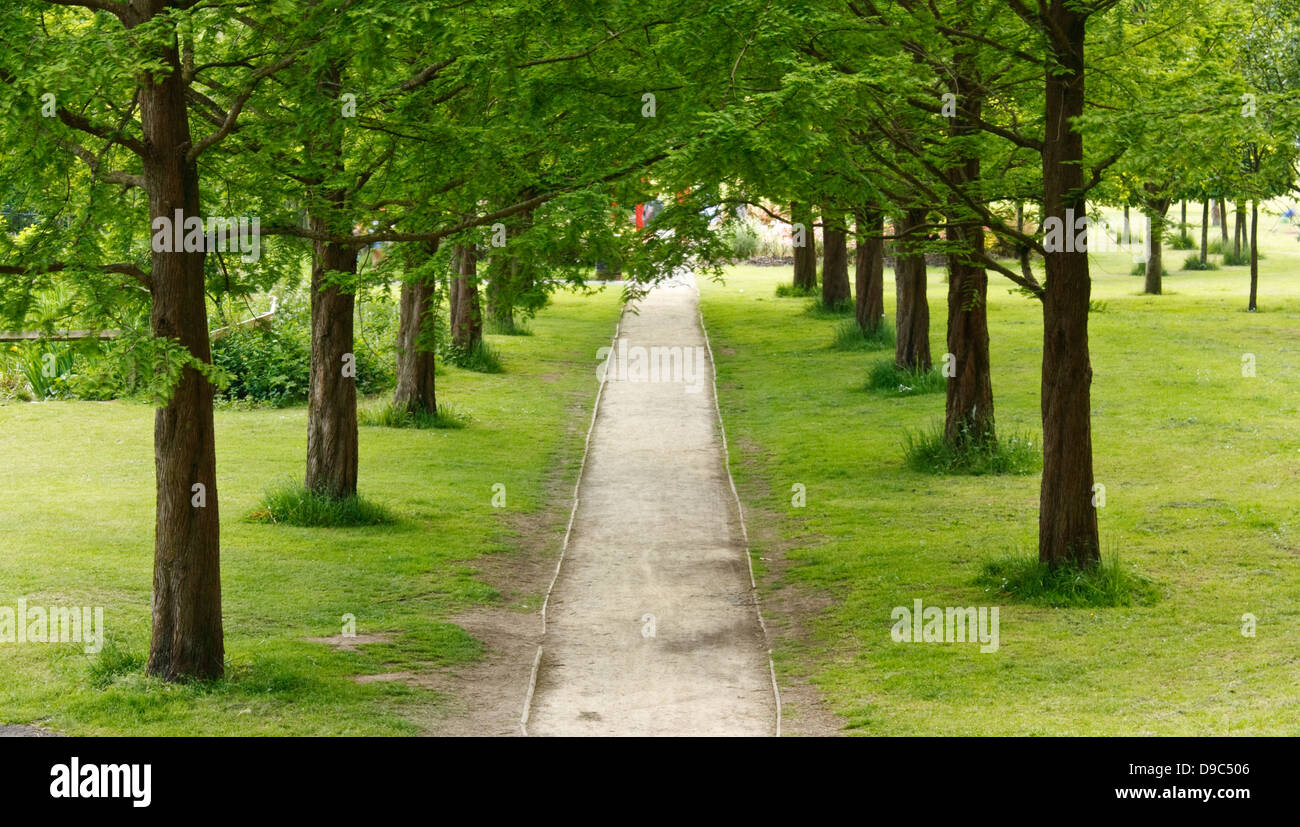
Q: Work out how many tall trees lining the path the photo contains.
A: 11